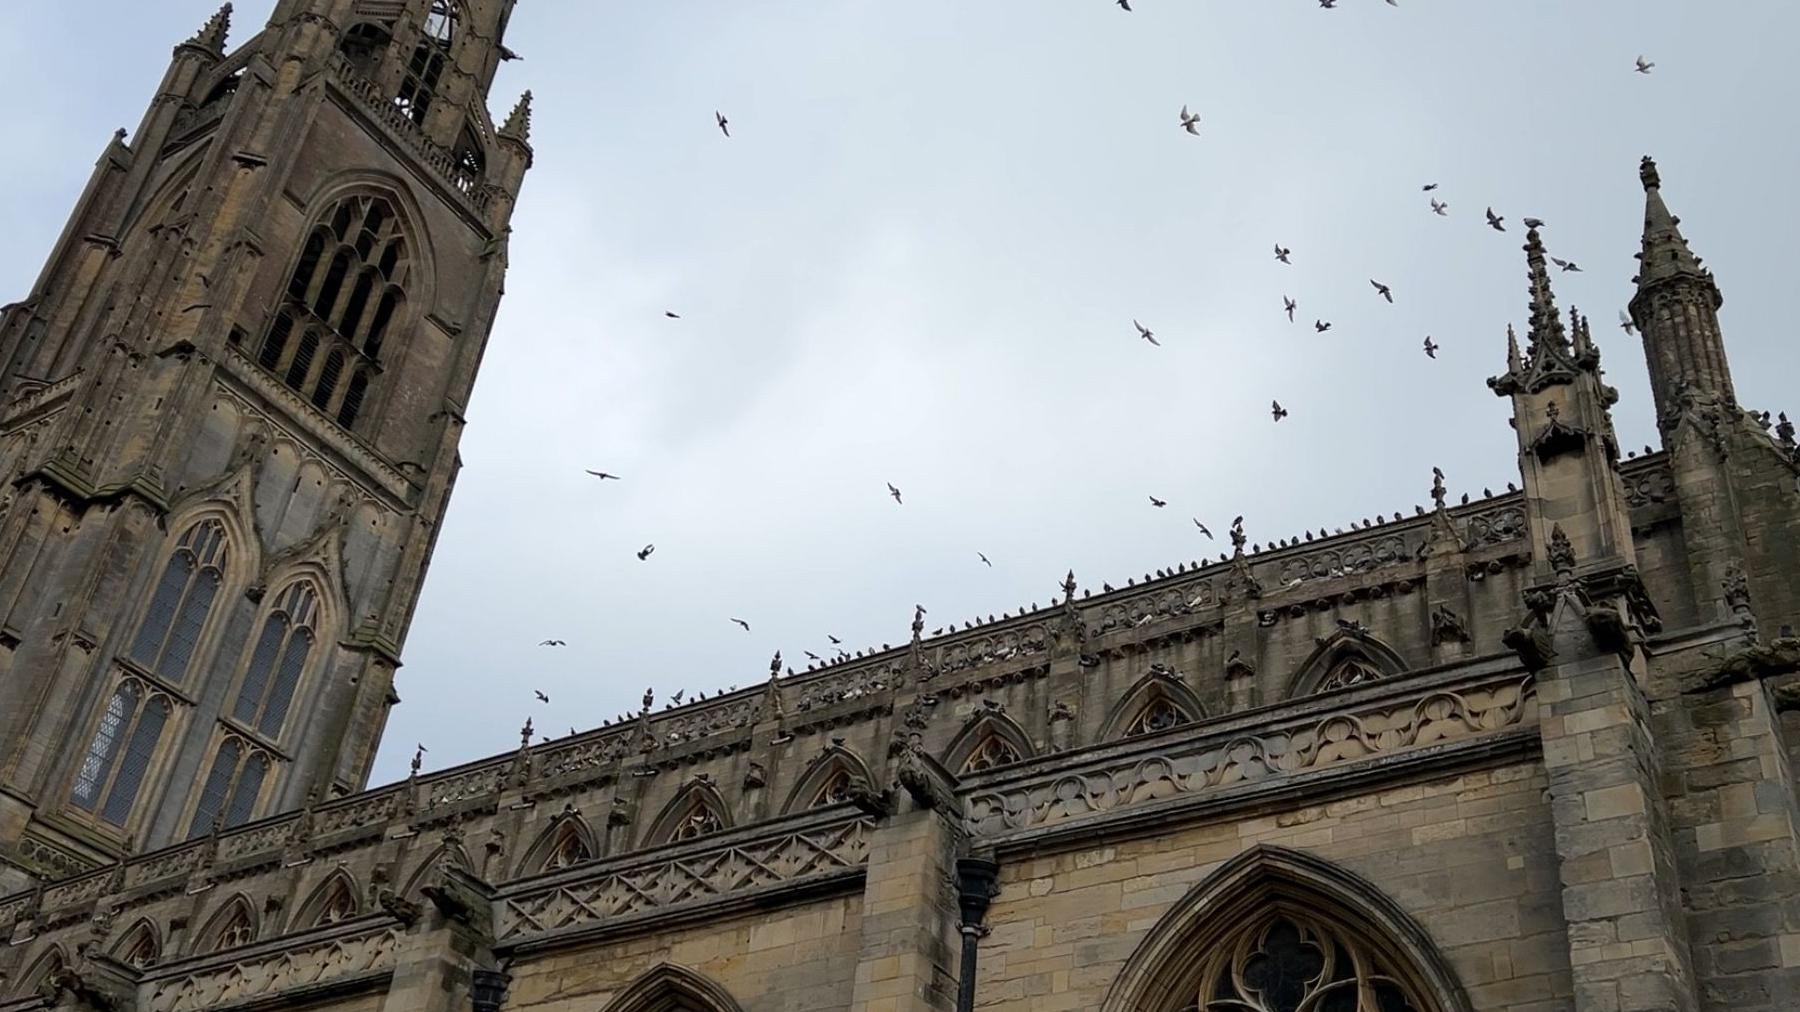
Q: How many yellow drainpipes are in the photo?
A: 0